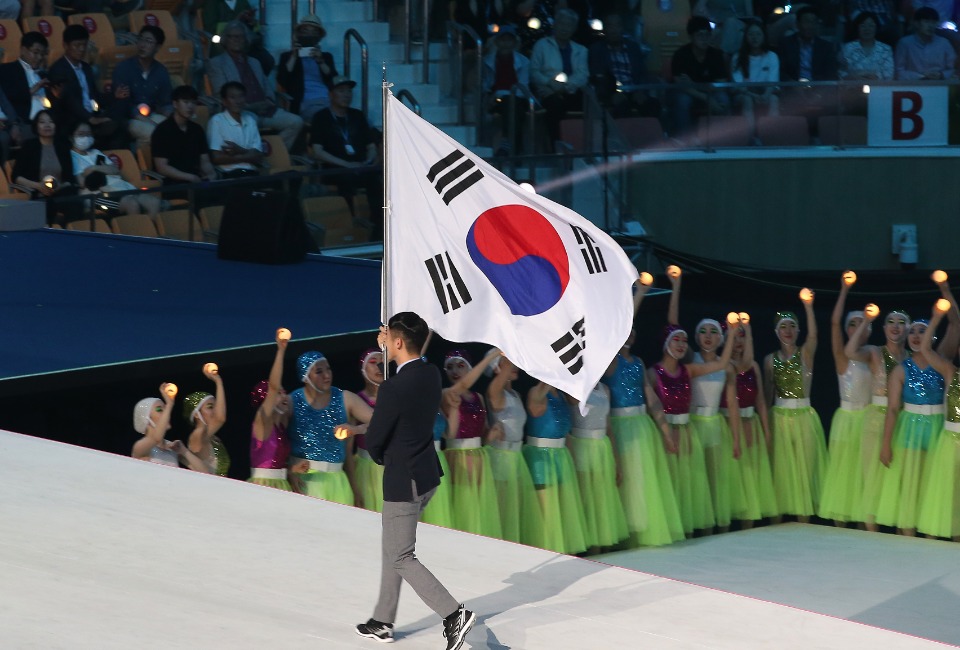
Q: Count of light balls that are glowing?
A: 13